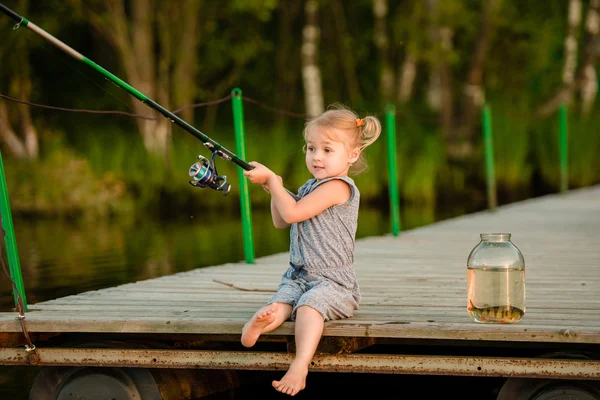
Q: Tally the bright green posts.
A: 5